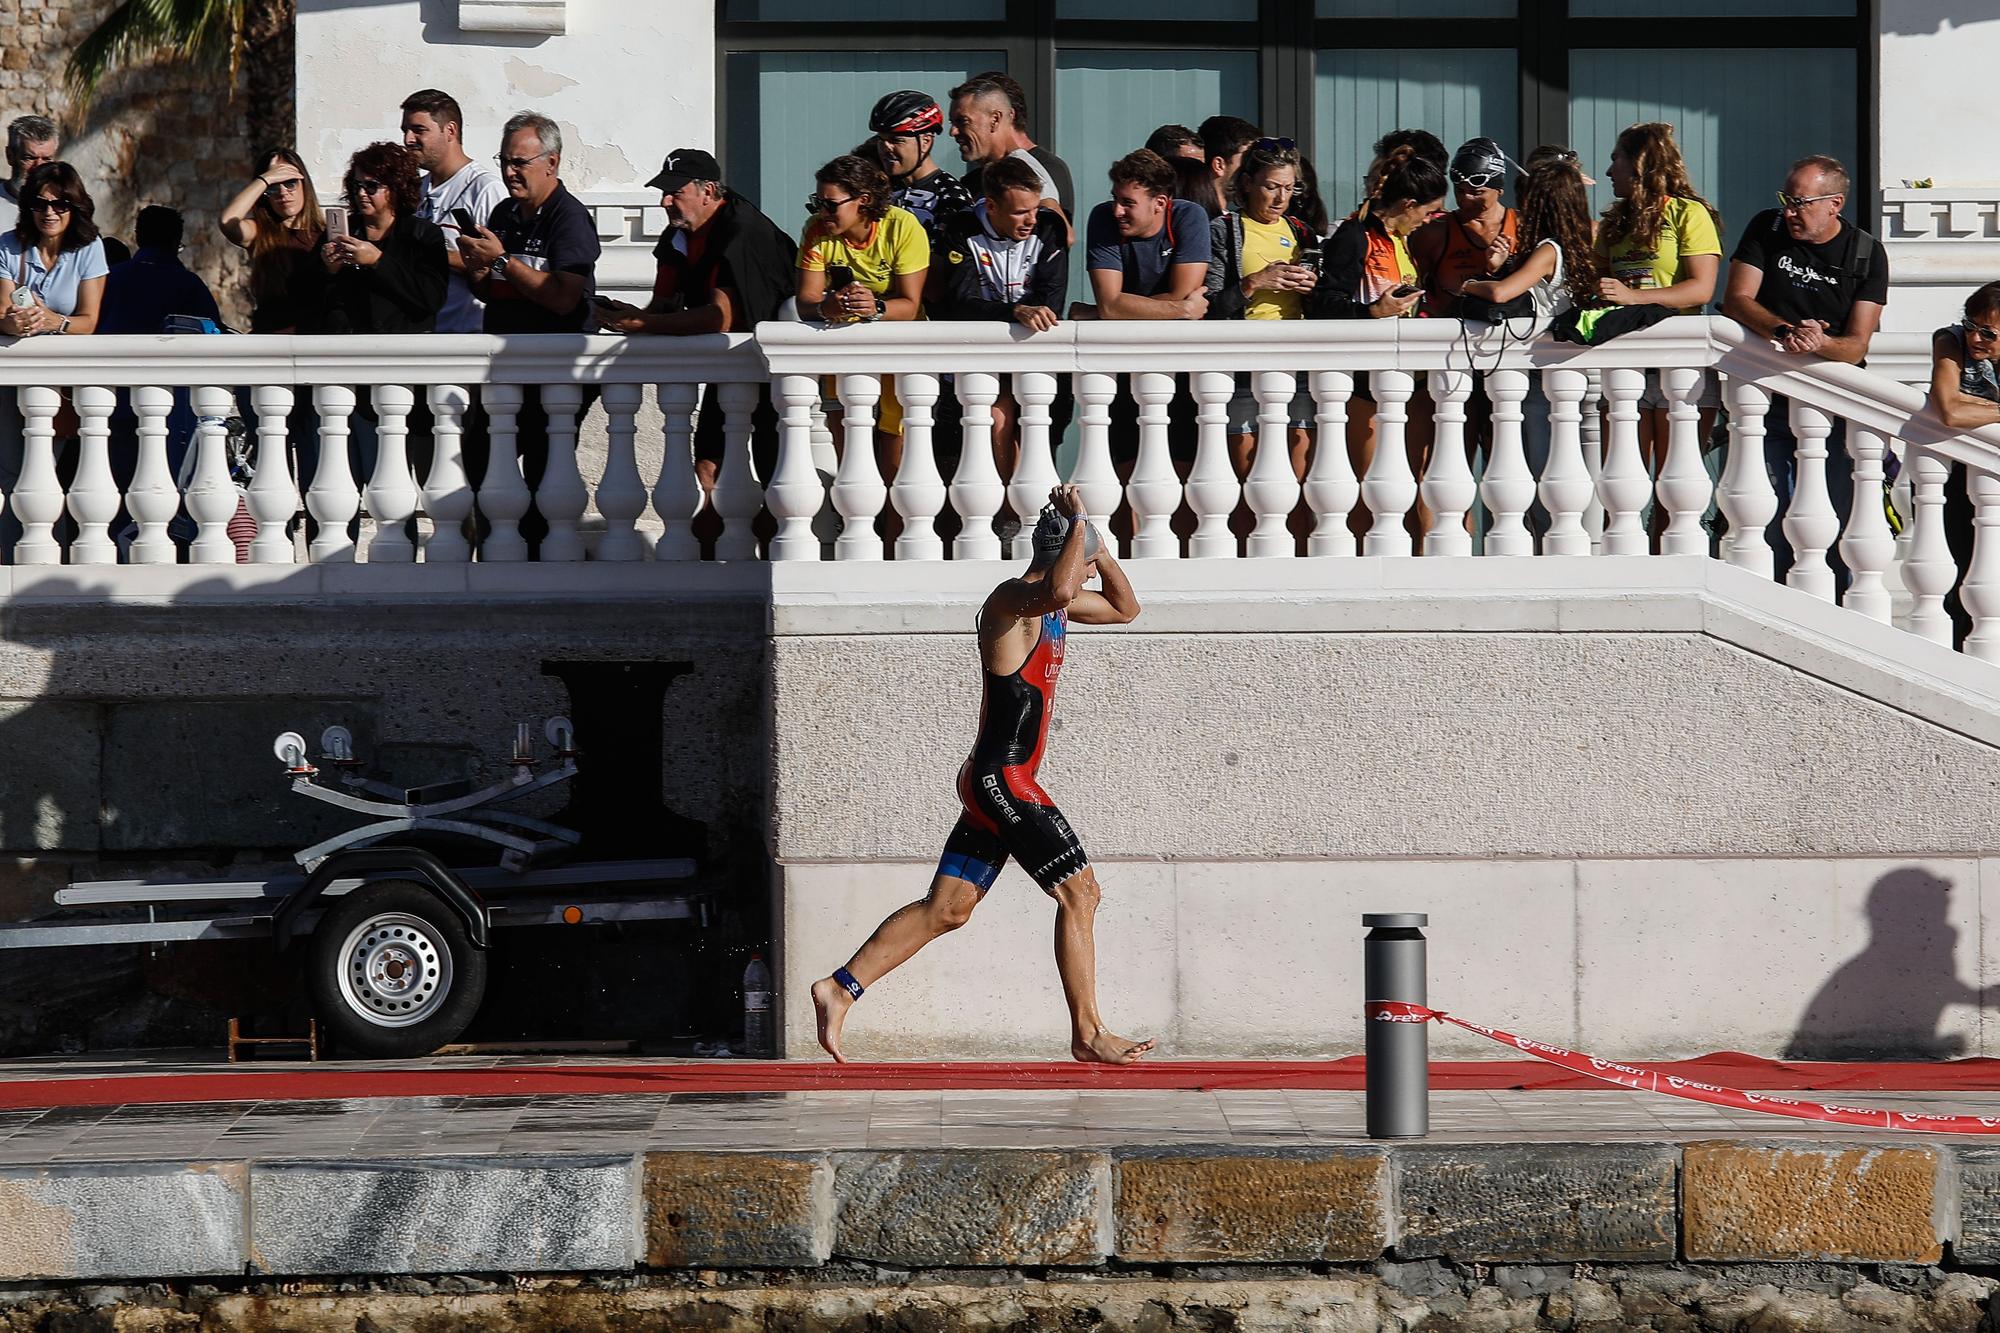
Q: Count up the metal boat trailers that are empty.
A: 1